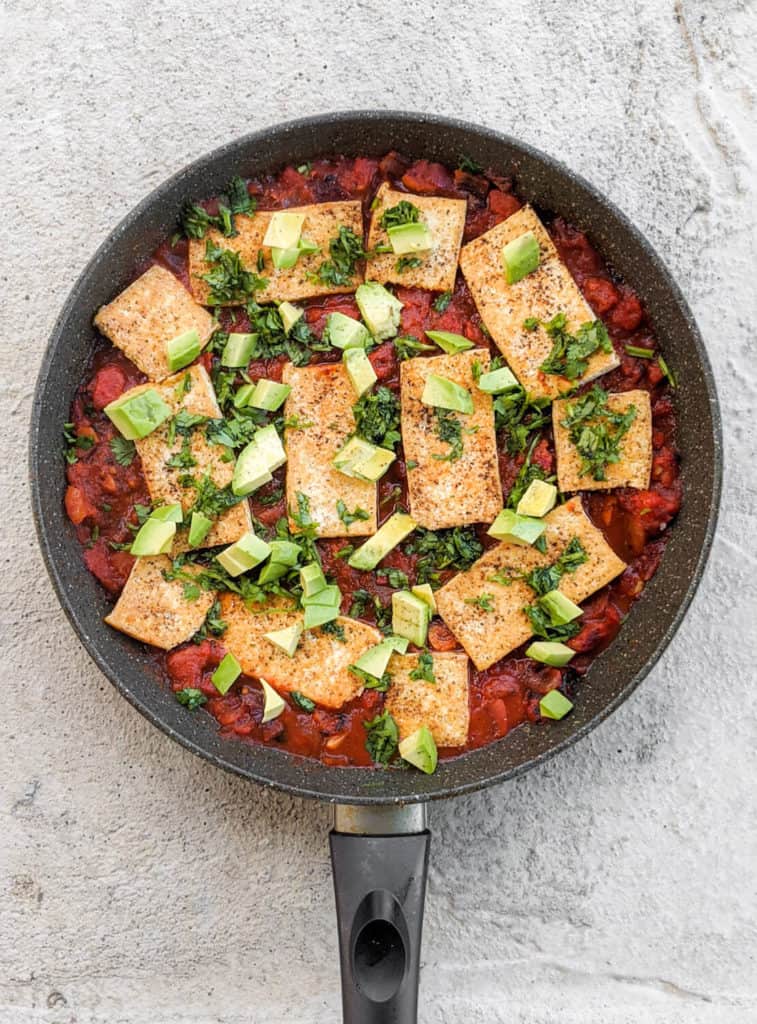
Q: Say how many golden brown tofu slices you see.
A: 12